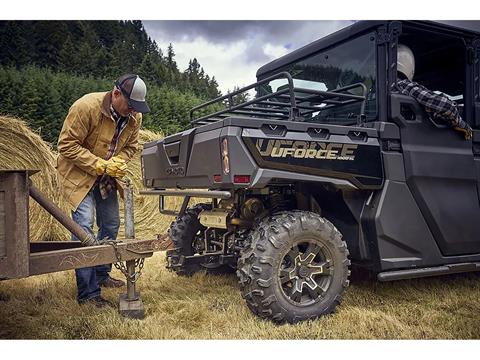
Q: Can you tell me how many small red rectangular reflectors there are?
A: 2